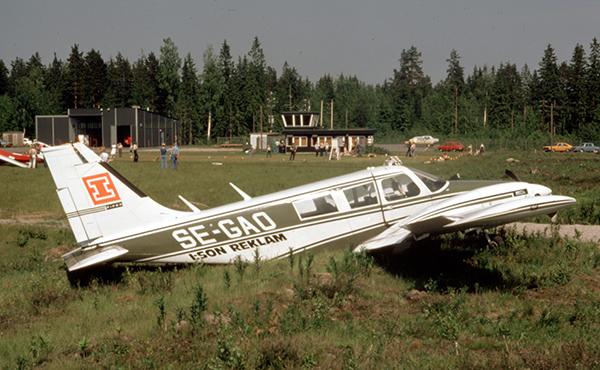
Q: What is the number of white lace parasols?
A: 0